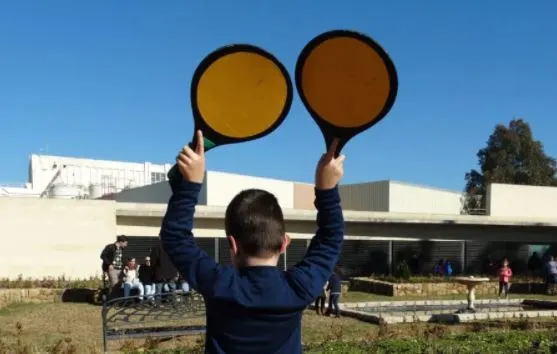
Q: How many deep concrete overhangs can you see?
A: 1